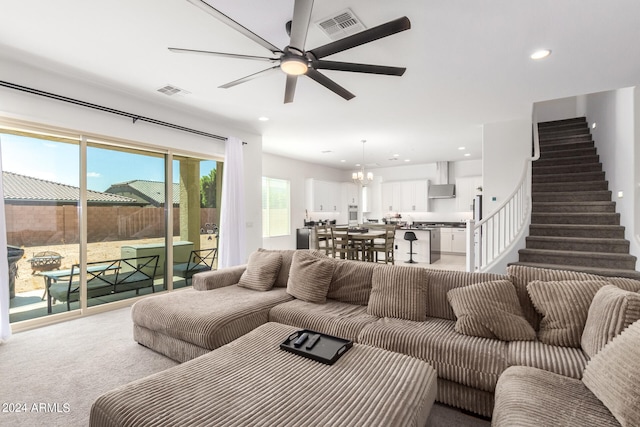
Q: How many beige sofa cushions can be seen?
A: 7